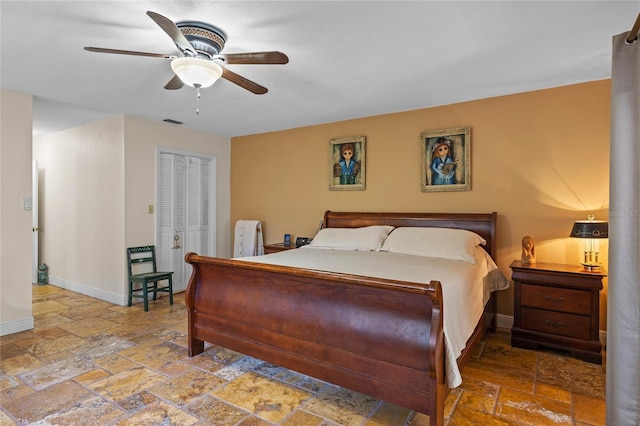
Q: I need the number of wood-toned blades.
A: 5